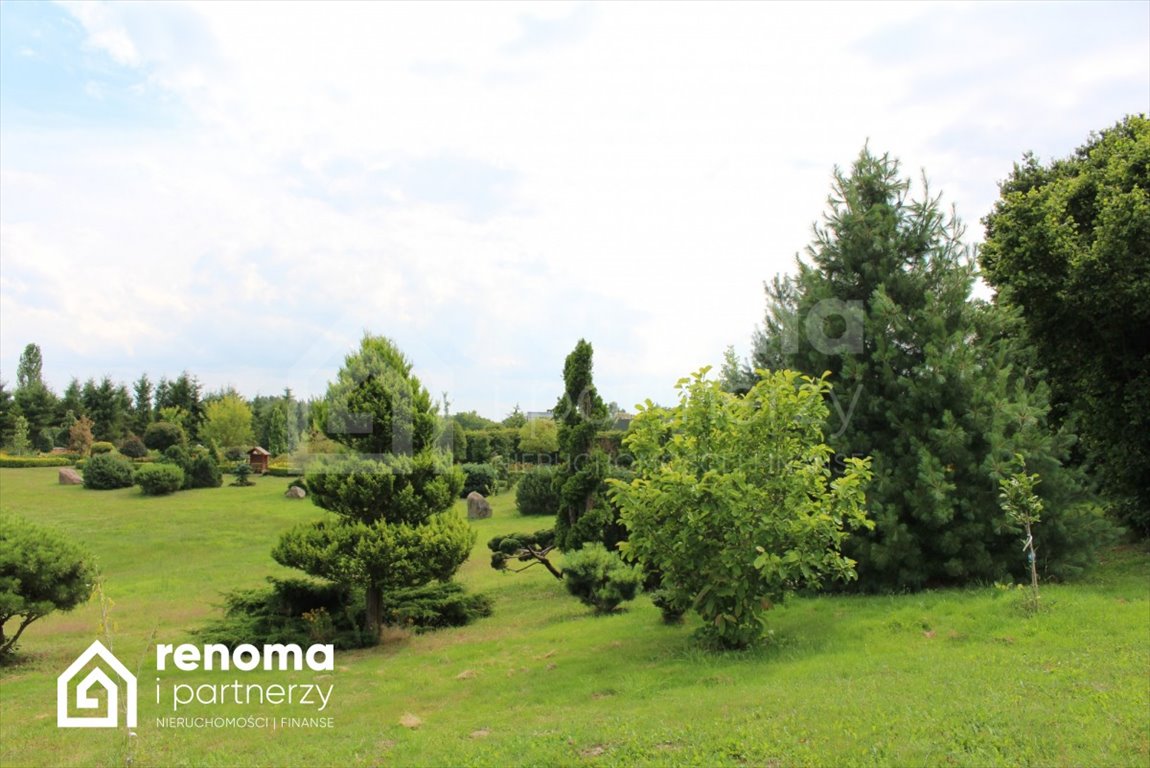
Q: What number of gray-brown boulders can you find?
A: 3